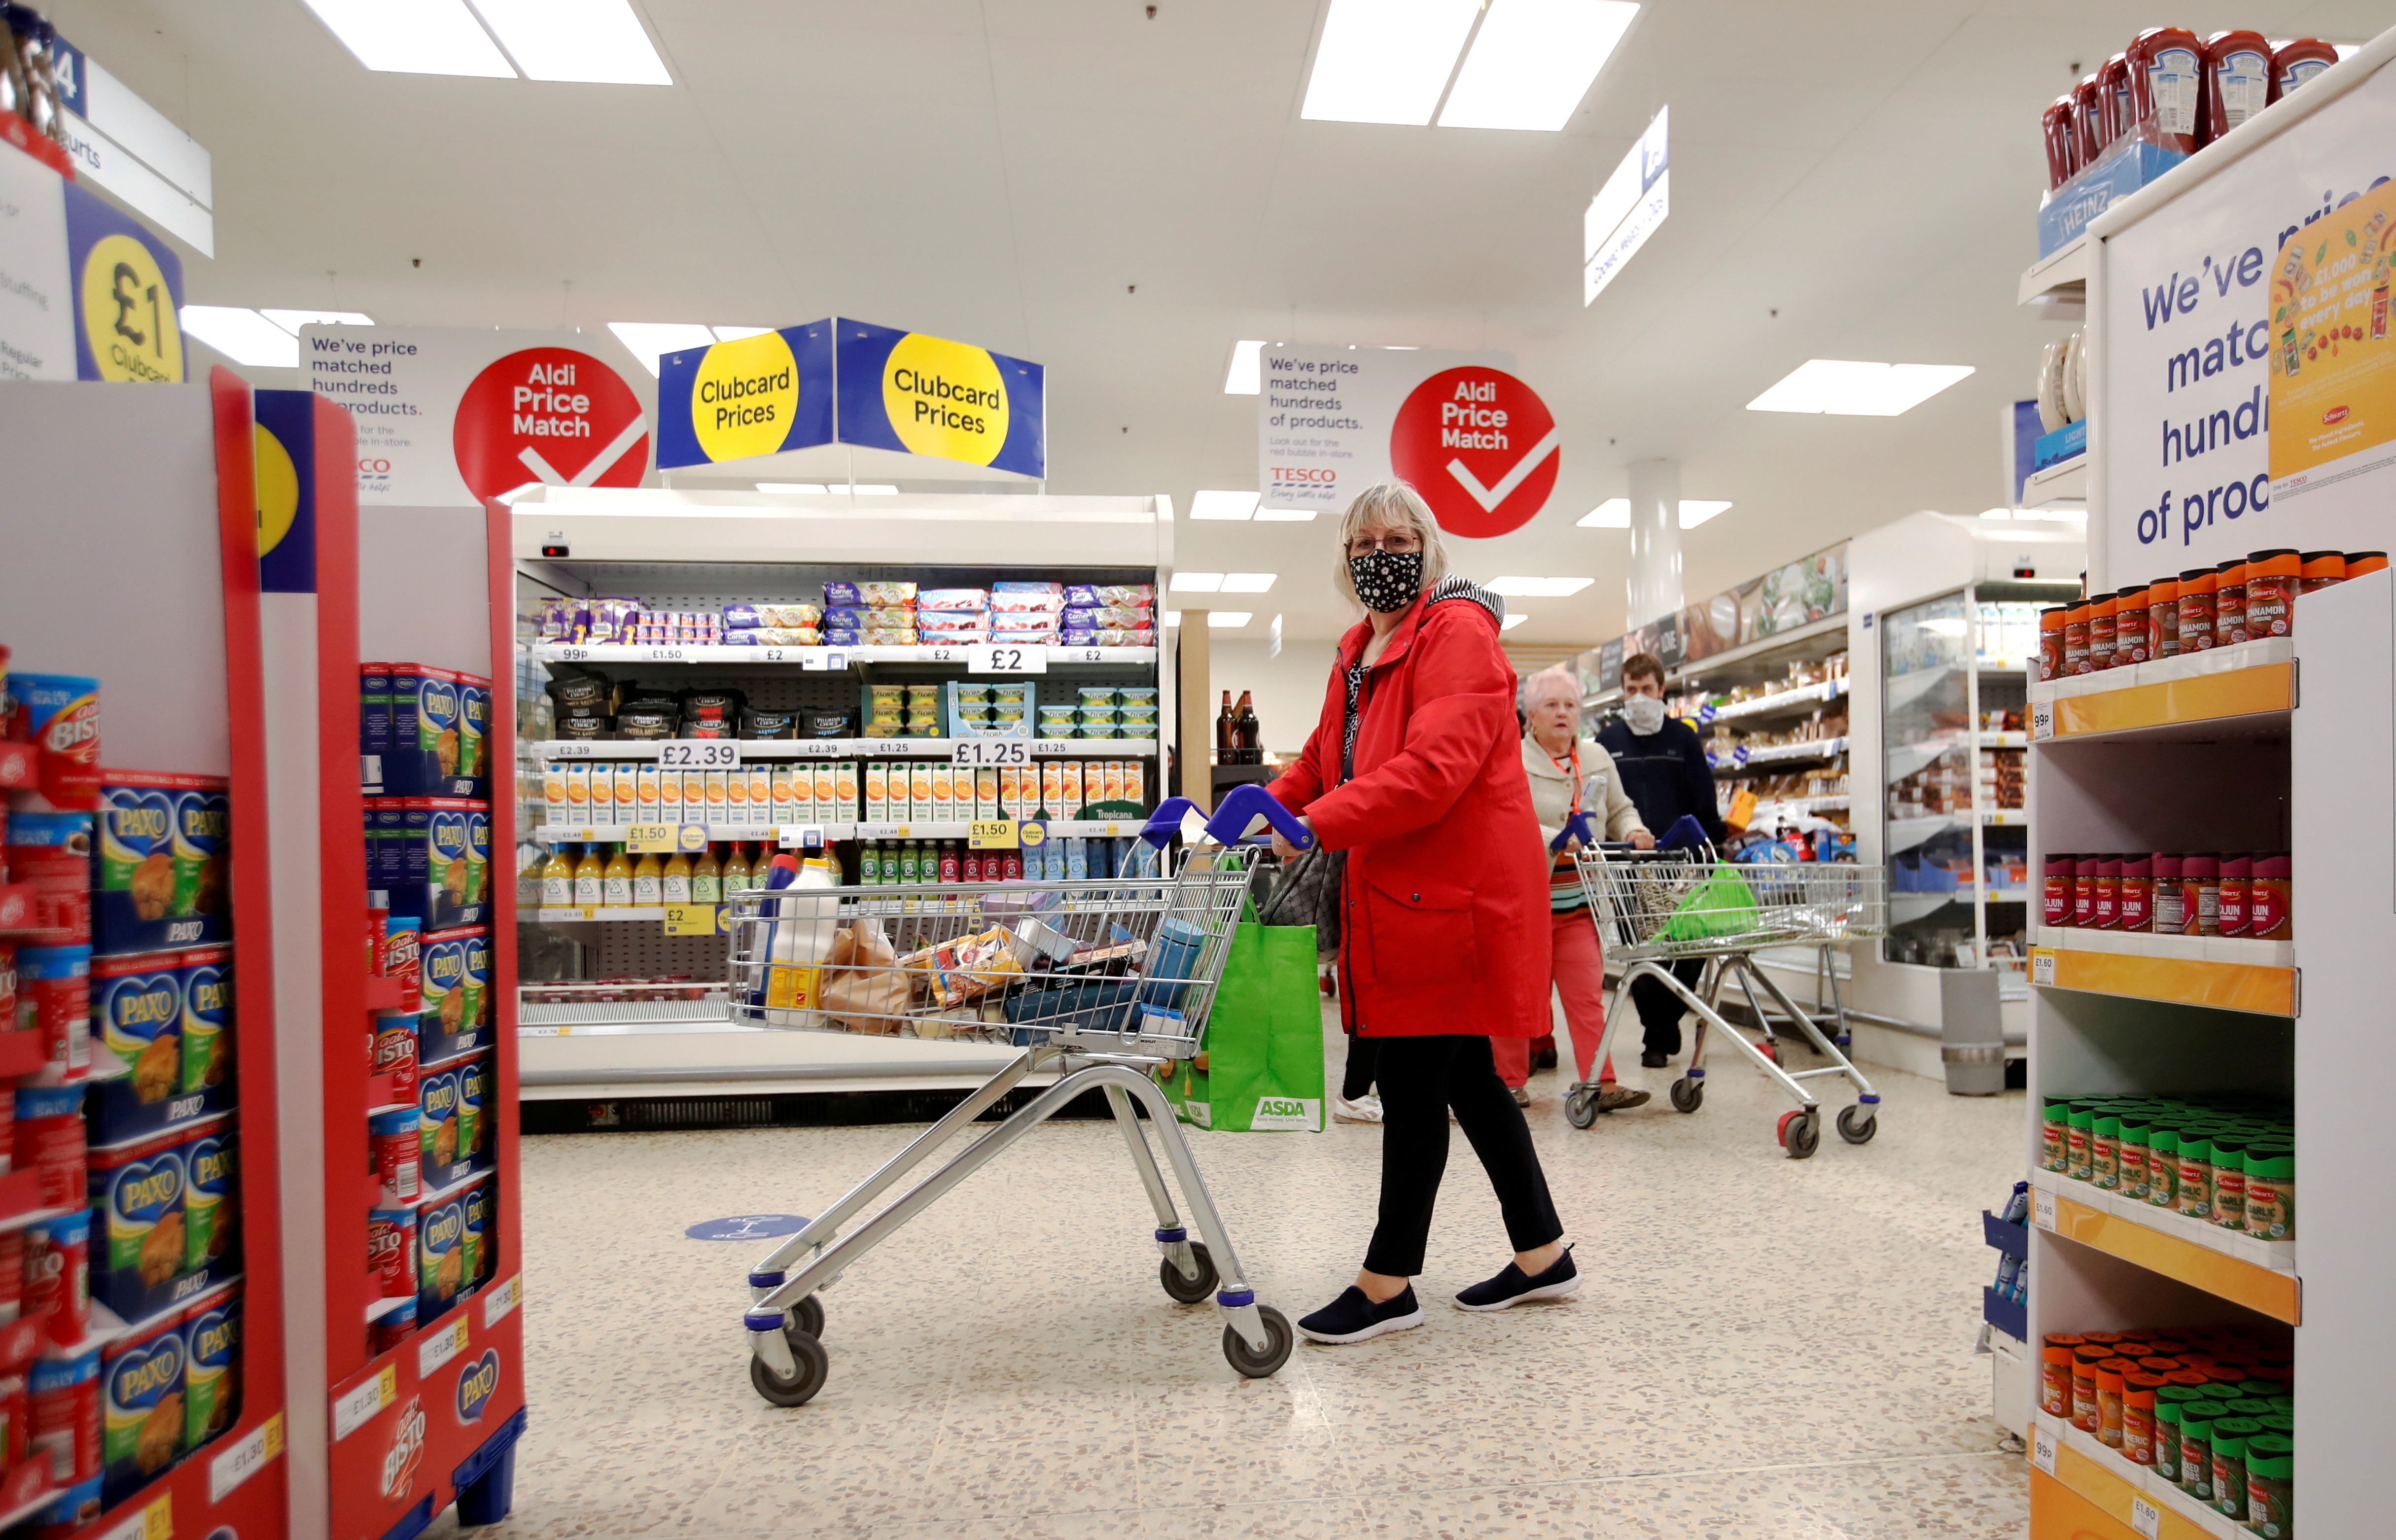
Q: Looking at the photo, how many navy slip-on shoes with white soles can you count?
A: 2